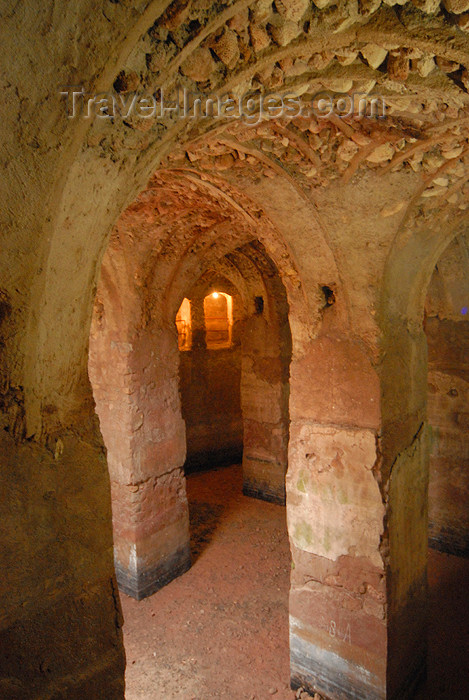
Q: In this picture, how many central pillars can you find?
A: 3